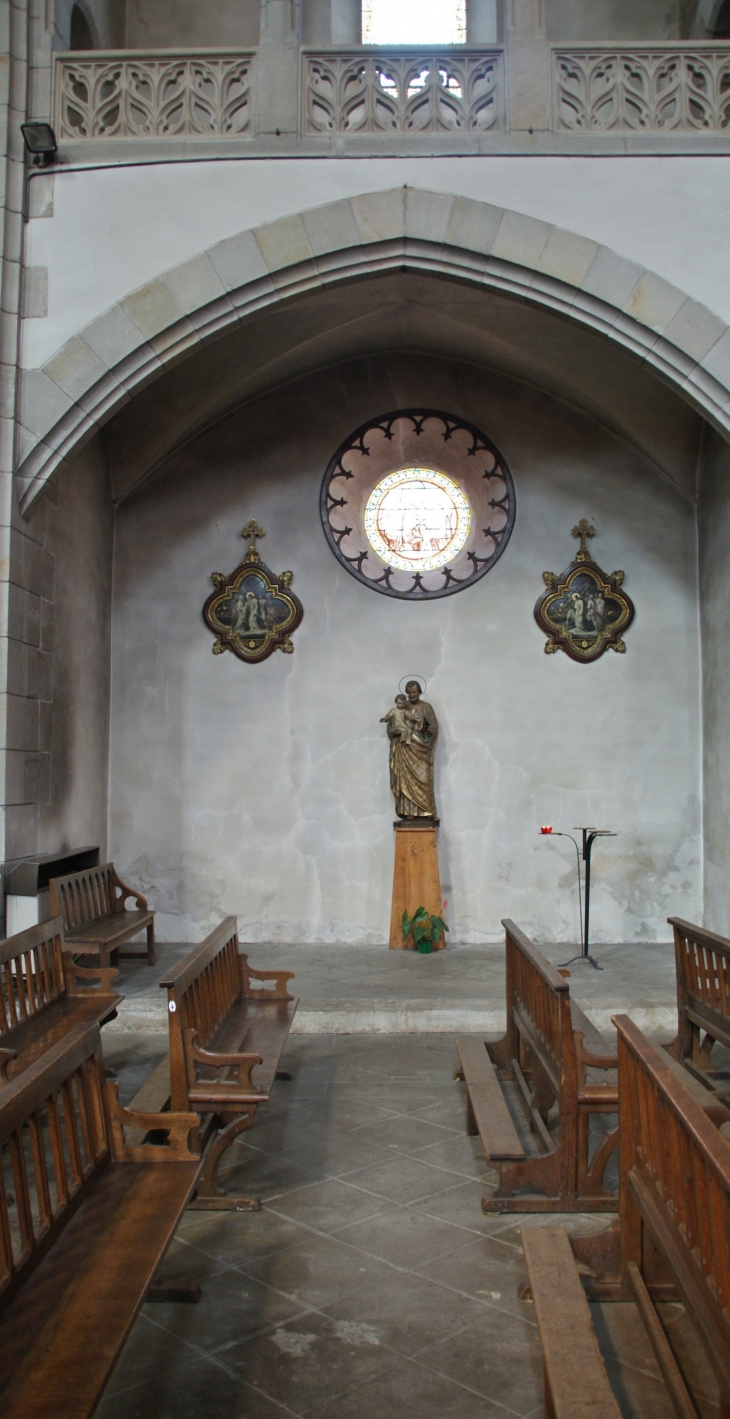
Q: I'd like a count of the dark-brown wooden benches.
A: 7